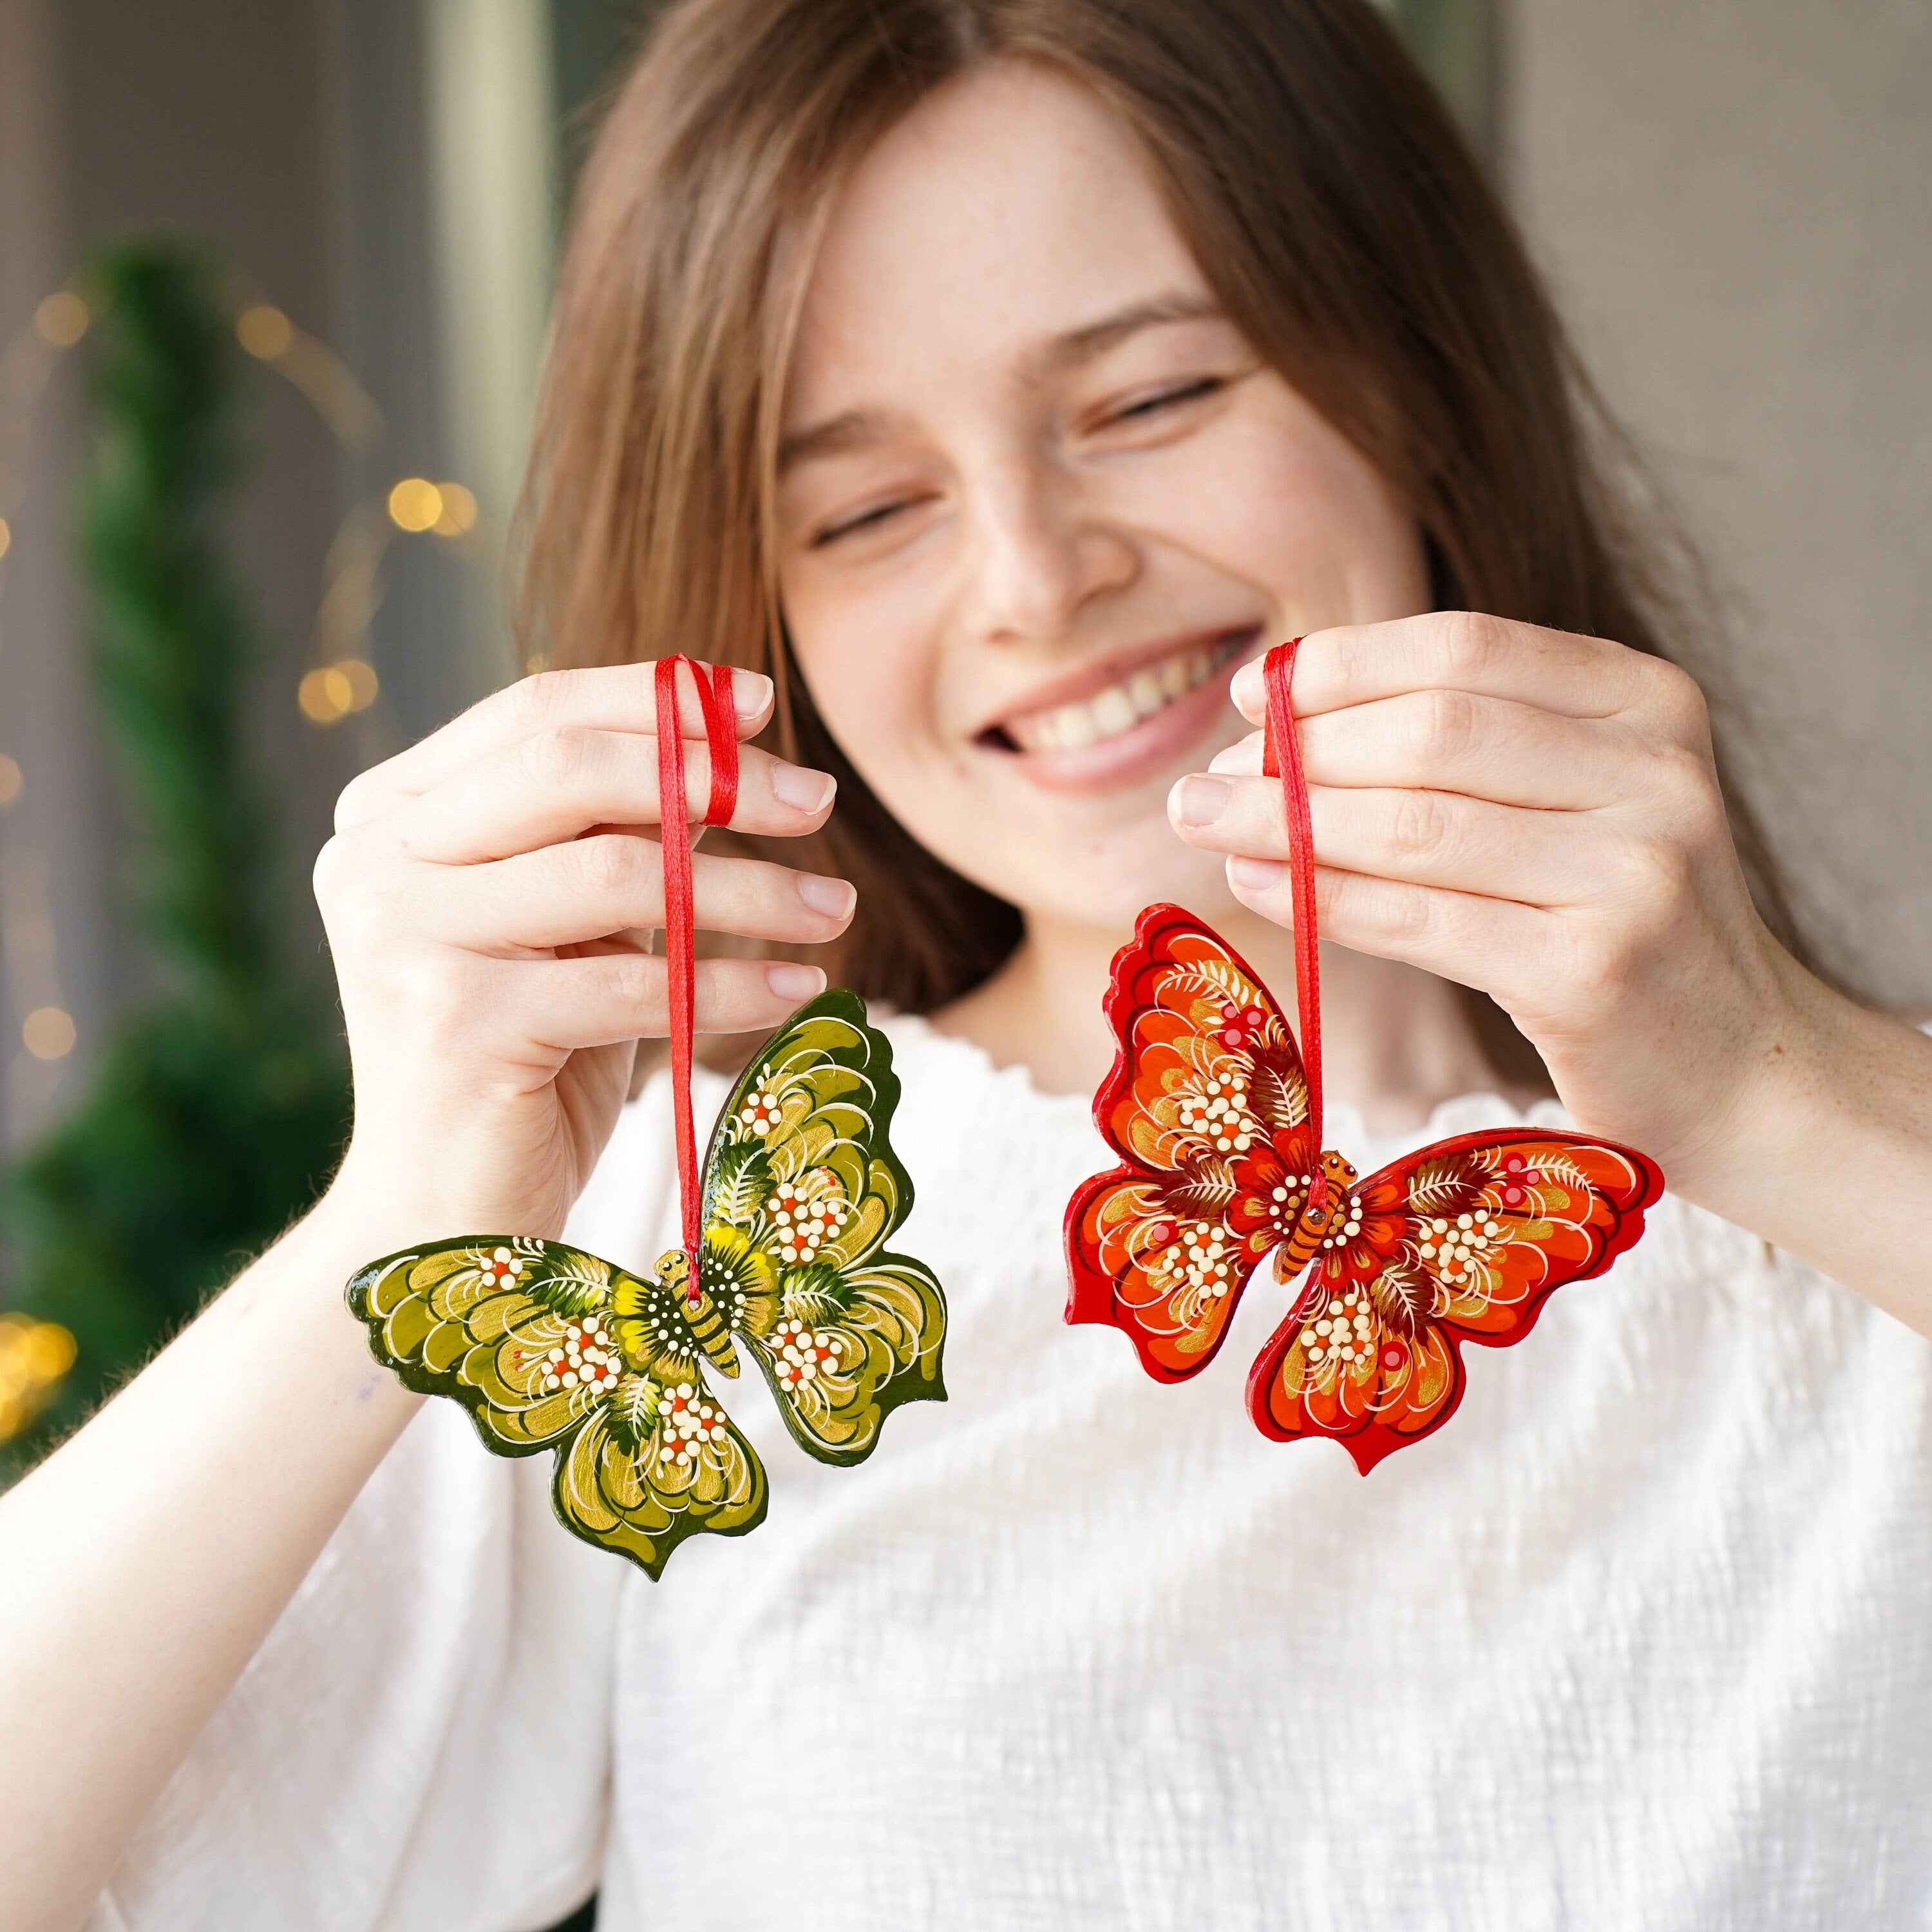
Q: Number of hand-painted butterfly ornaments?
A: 2